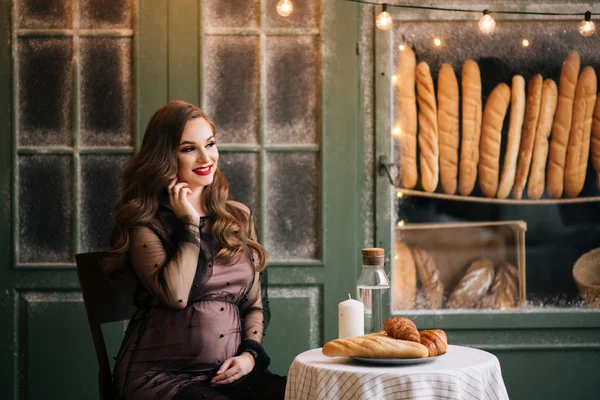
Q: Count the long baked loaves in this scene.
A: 12